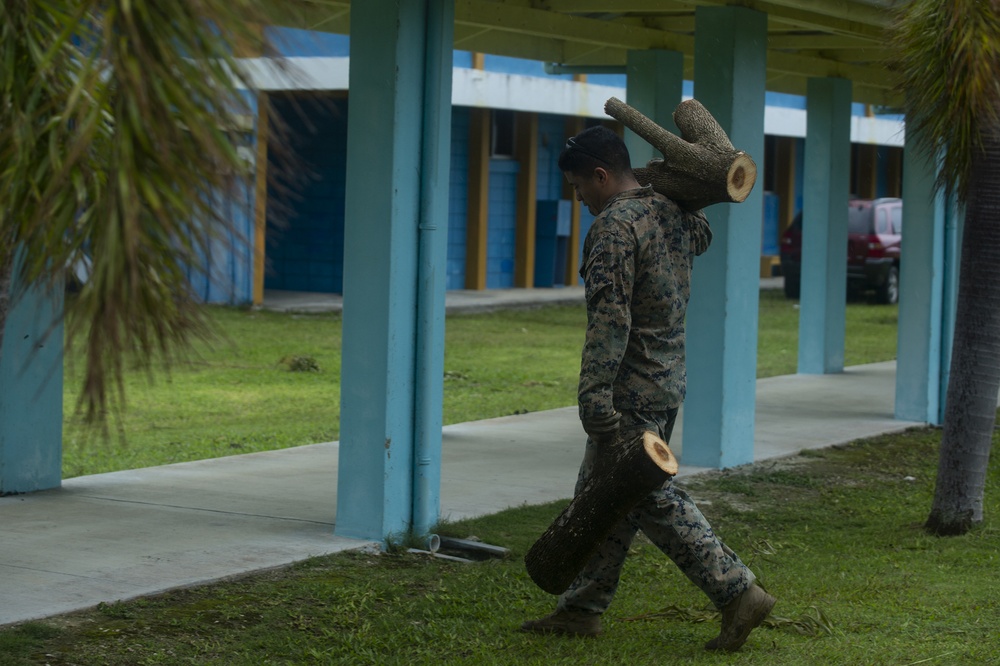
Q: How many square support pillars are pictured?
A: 6